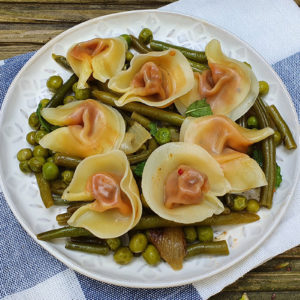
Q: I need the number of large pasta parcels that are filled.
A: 7